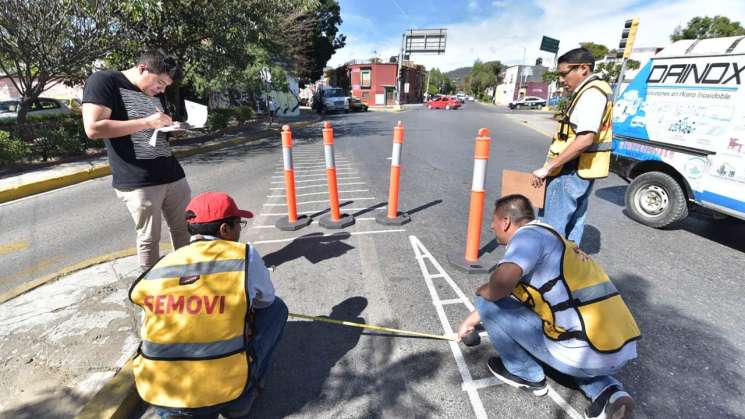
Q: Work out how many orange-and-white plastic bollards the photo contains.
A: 4